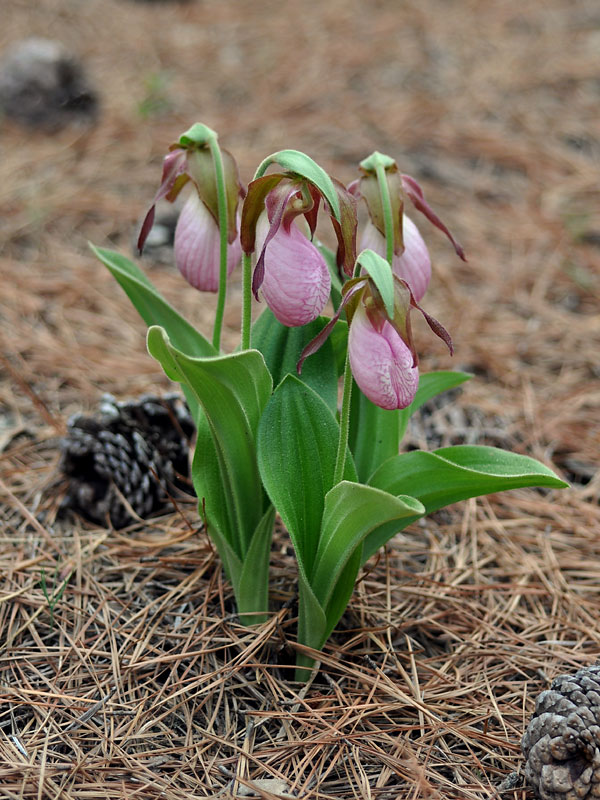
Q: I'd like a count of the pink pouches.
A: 4